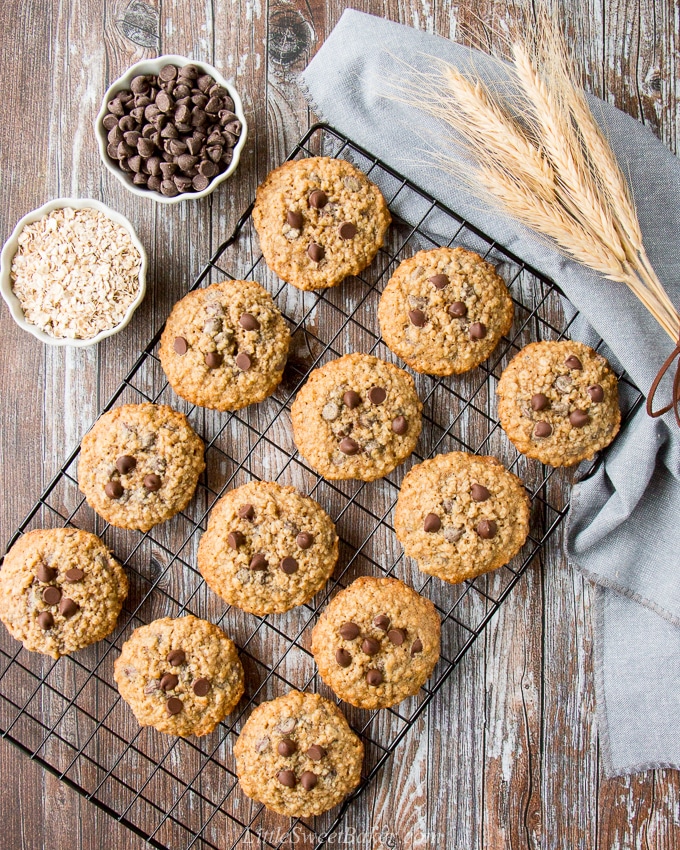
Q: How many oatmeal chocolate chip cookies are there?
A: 12